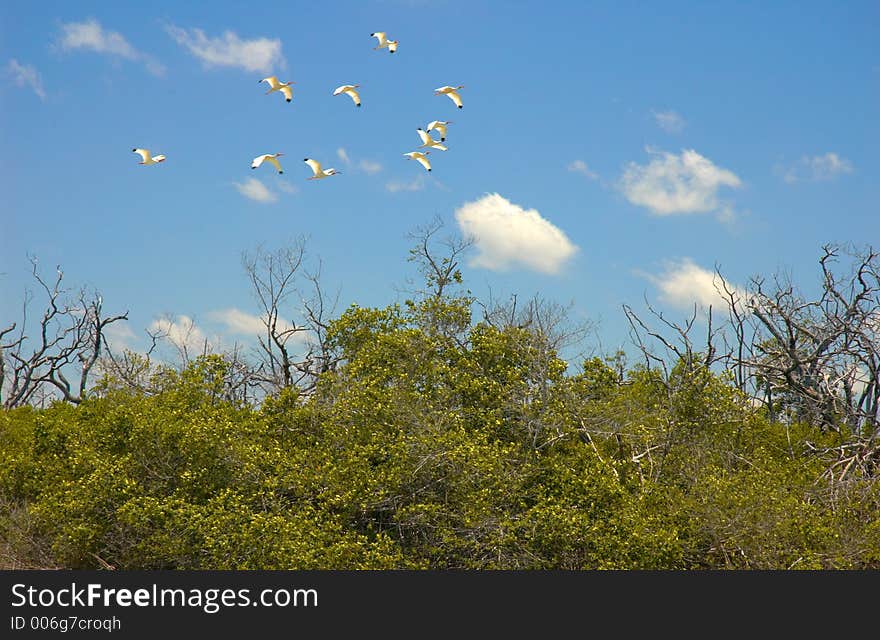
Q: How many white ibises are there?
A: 10